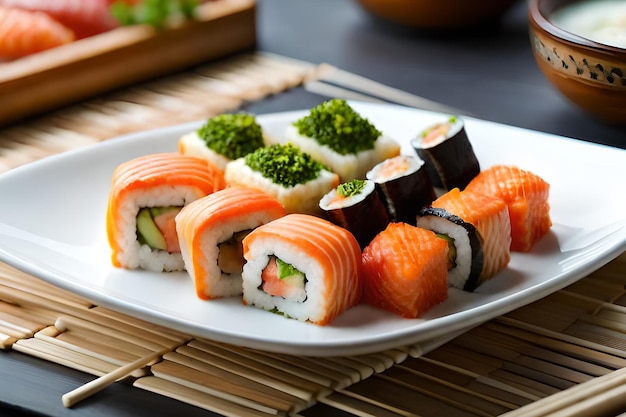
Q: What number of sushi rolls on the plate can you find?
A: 12